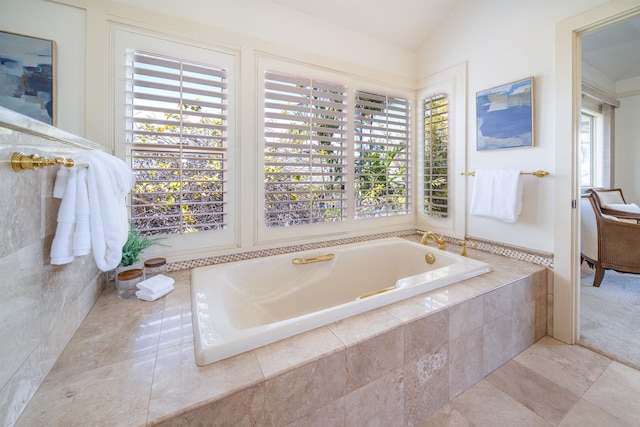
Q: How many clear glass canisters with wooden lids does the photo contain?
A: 2